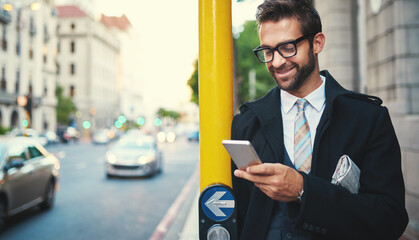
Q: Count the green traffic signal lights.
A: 6